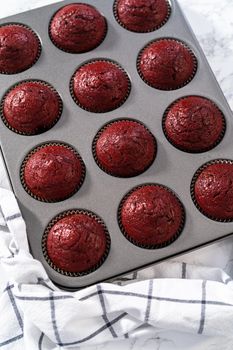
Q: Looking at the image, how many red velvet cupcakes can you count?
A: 12